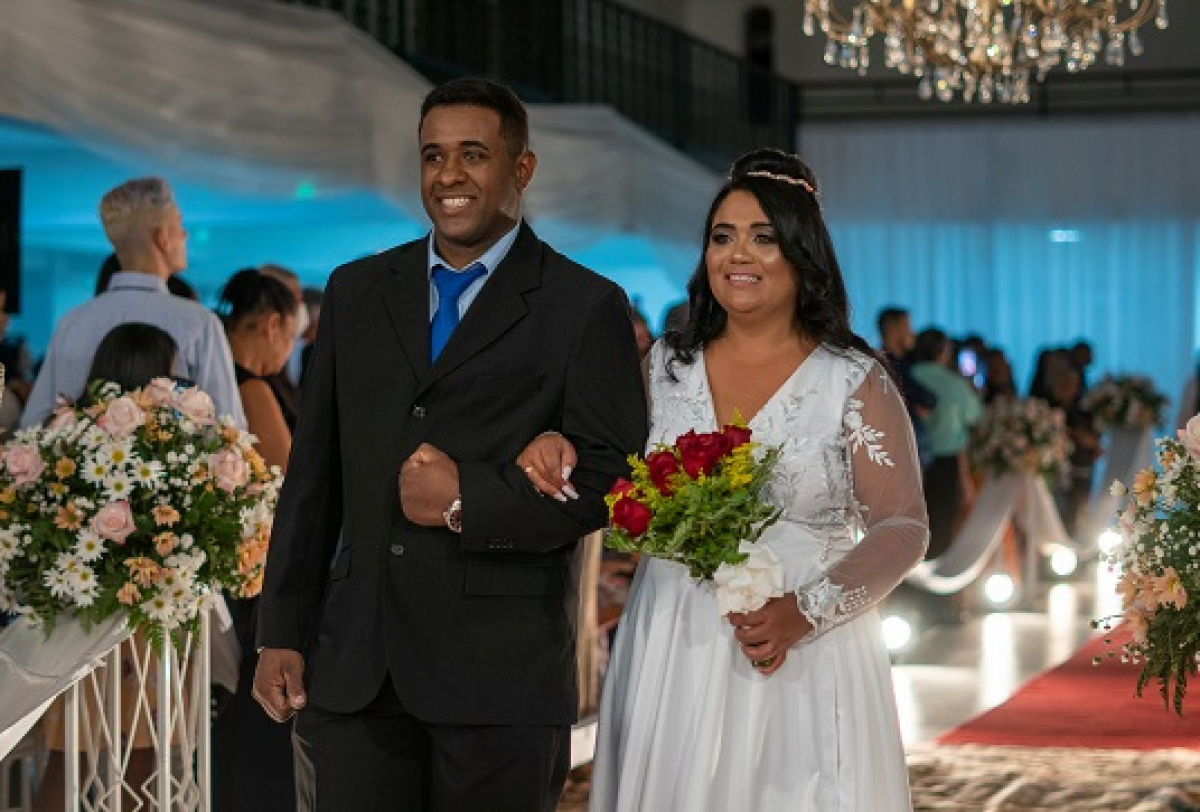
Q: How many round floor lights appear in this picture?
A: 4